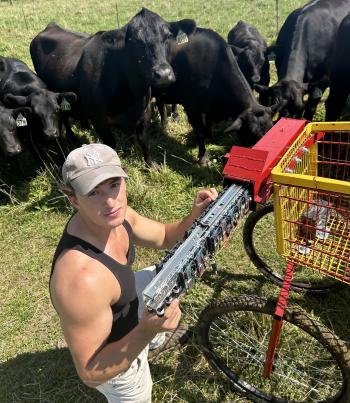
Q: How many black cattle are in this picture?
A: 7